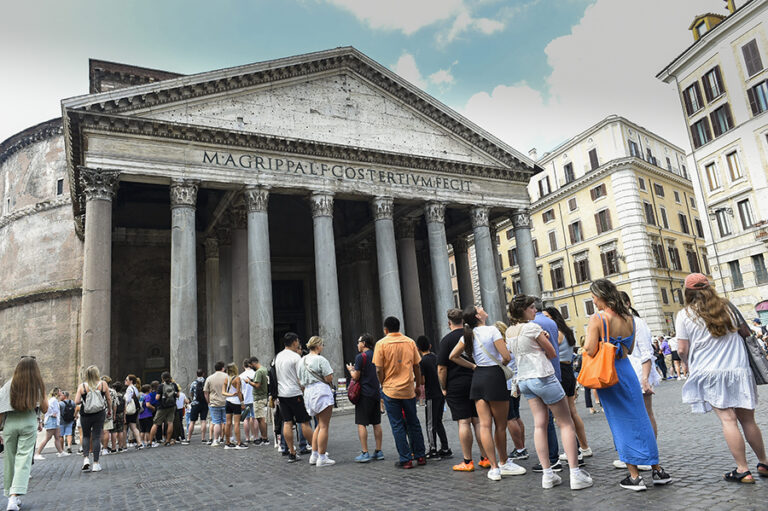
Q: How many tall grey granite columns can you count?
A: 8